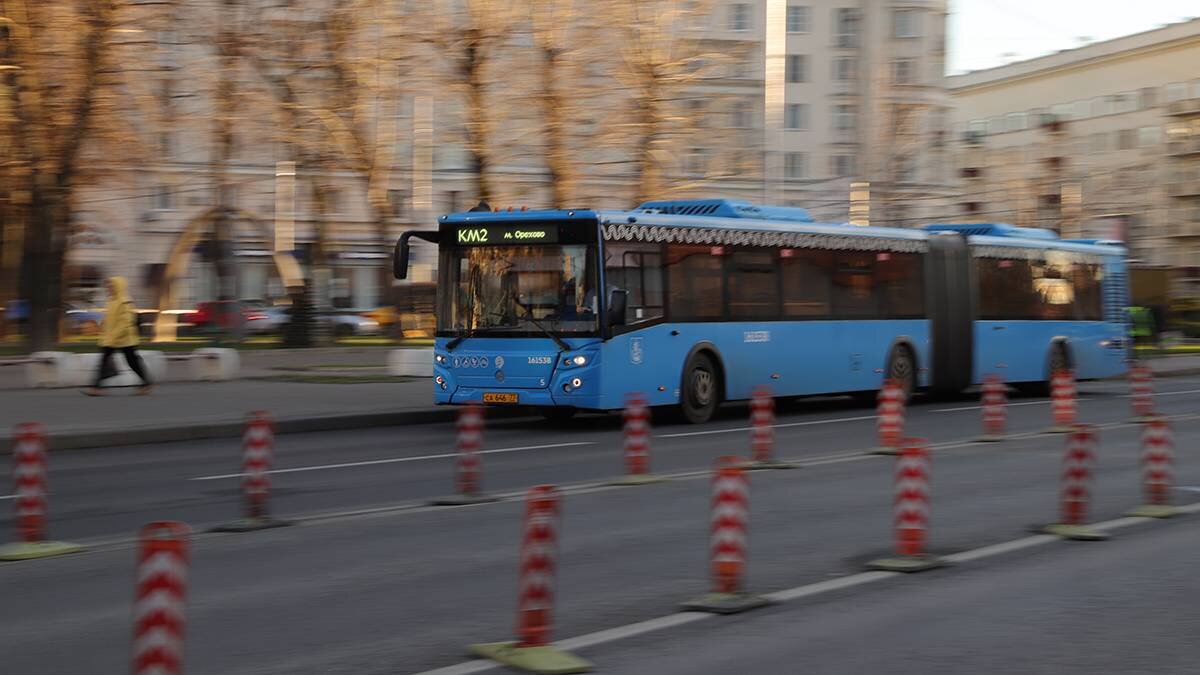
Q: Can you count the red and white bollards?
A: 15